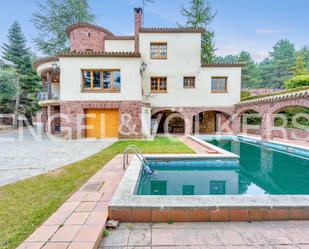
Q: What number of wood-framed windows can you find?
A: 5